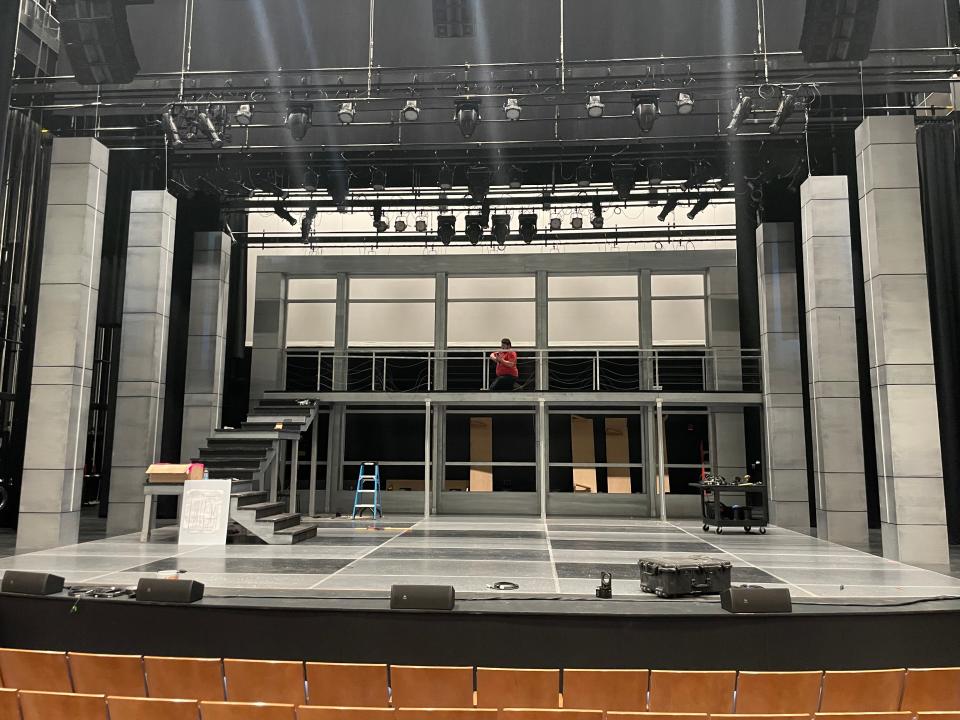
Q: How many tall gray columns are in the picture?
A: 6